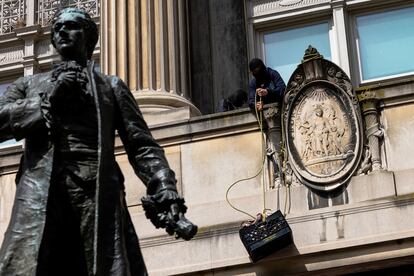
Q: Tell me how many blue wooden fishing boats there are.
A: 0